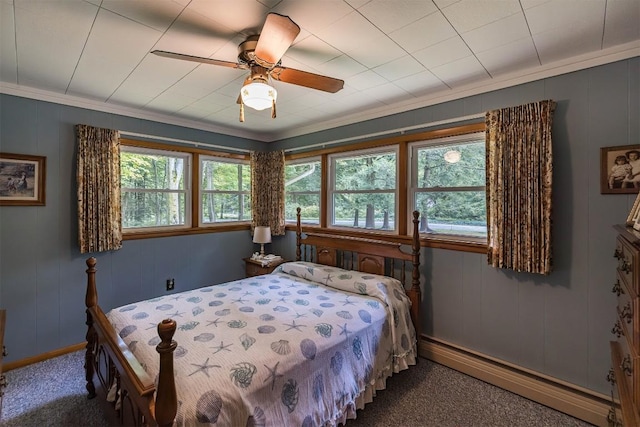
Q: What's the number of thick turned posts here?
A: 4